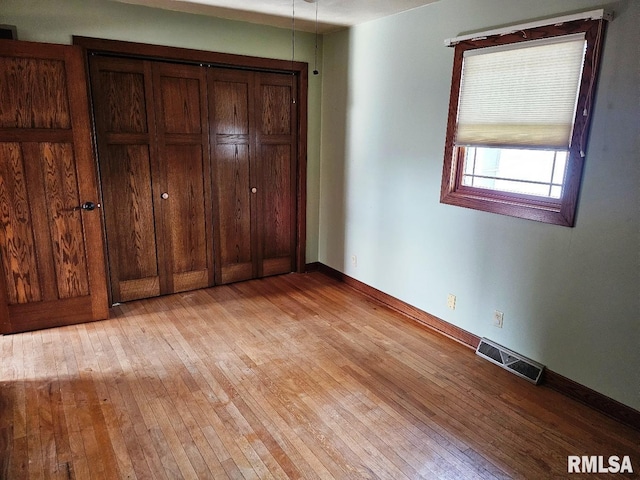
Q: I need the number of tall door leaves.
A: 5